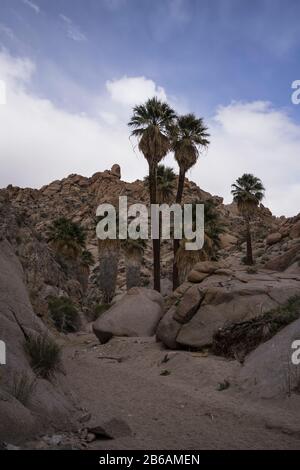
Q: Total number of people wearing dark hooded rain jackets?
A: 0